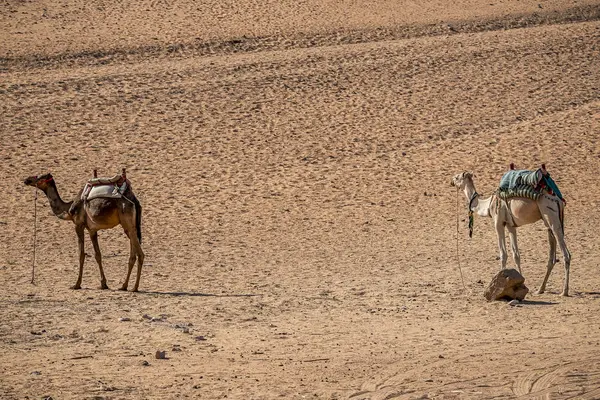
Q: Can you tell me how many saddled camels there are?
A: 2